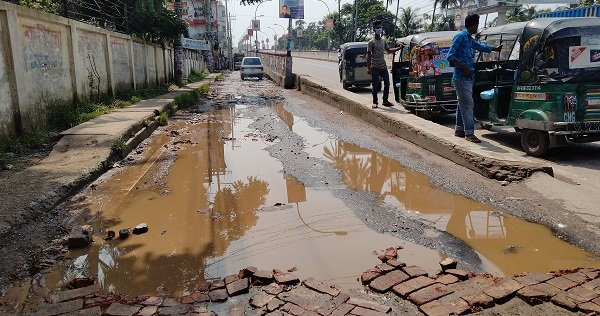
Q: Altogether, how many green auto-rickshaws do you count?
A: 3